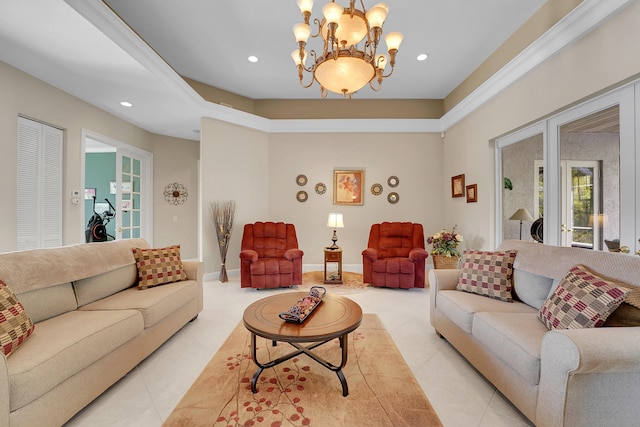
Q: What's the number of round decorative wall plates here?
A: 6